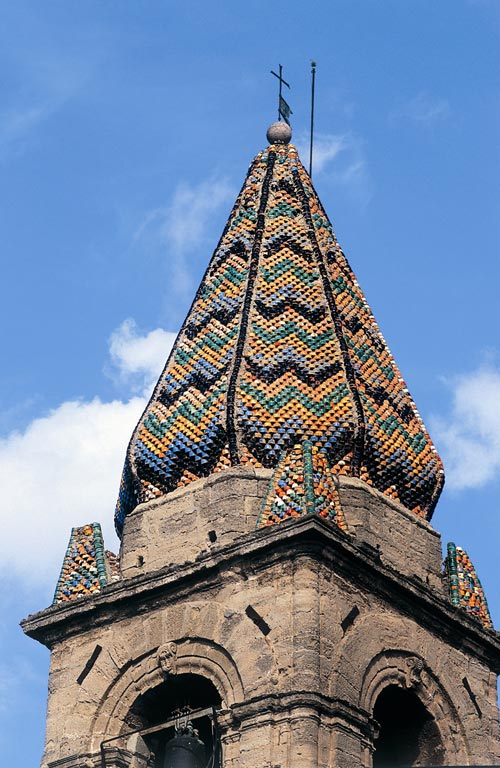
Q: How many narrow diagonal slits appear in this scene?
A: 4